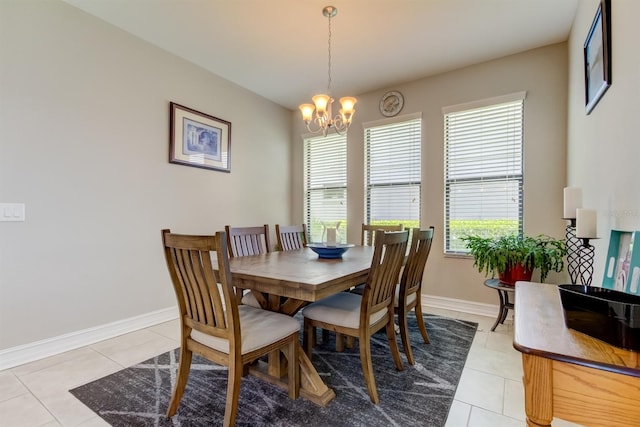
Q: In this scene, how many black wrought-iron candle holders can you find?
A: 2